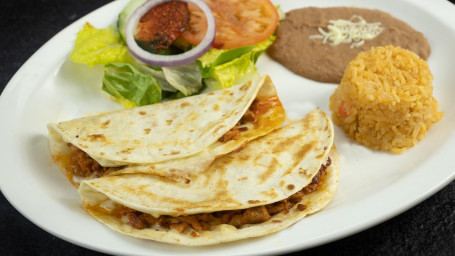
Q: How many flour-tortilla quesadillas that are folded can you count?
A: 2